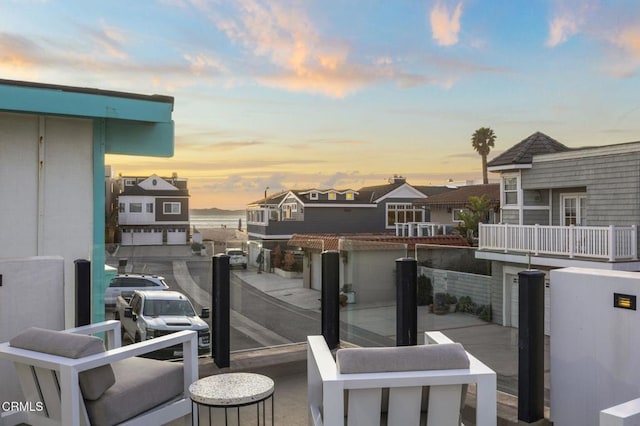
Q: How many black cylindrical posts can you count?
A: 5